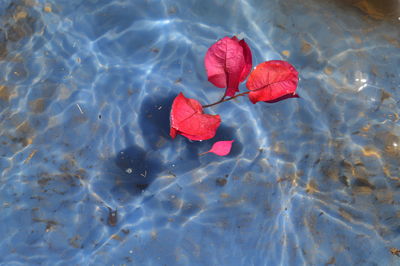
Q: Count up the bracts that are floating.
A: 4